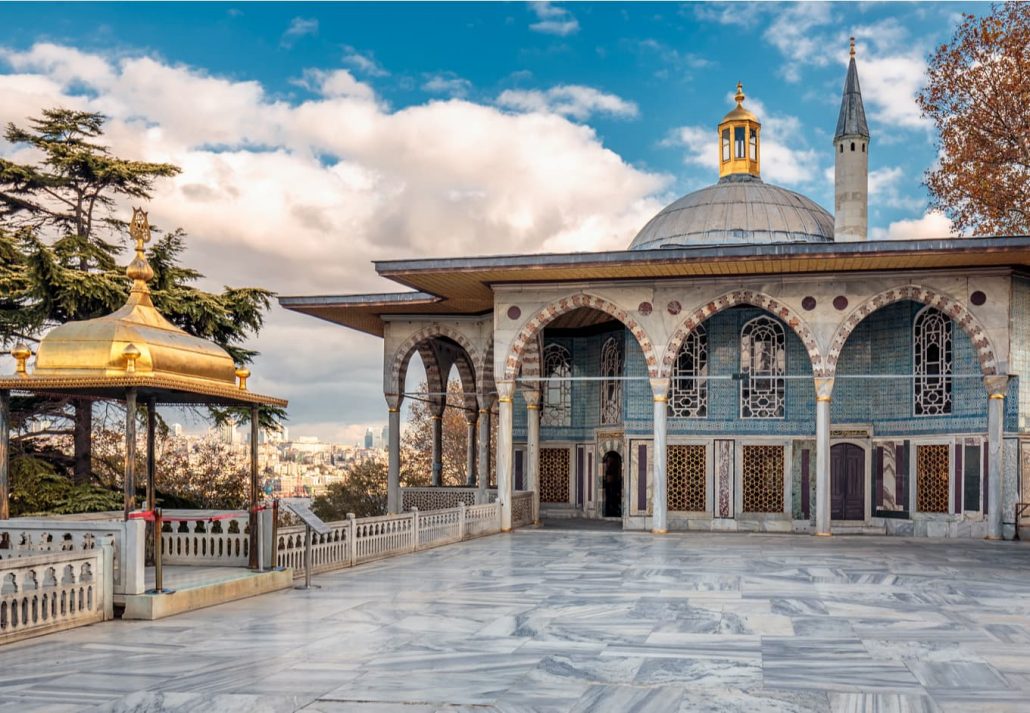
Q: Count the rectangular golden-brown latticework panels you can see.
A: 4